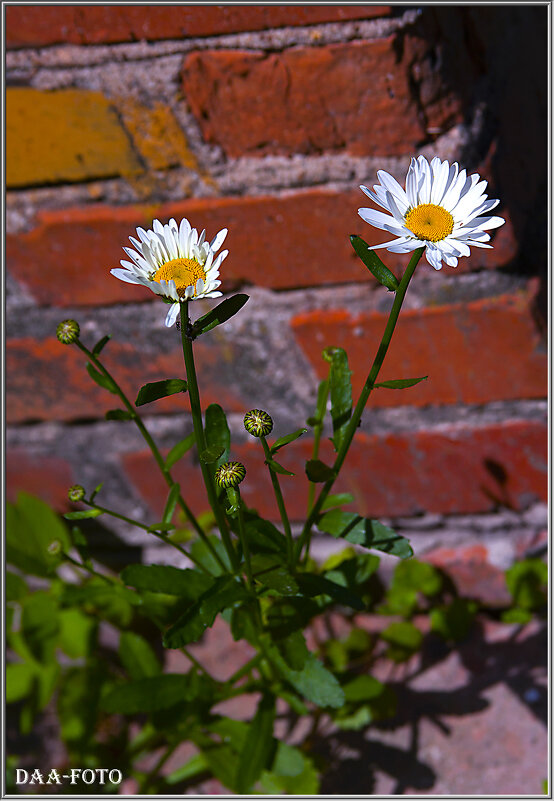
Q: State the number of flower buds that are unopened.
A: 5